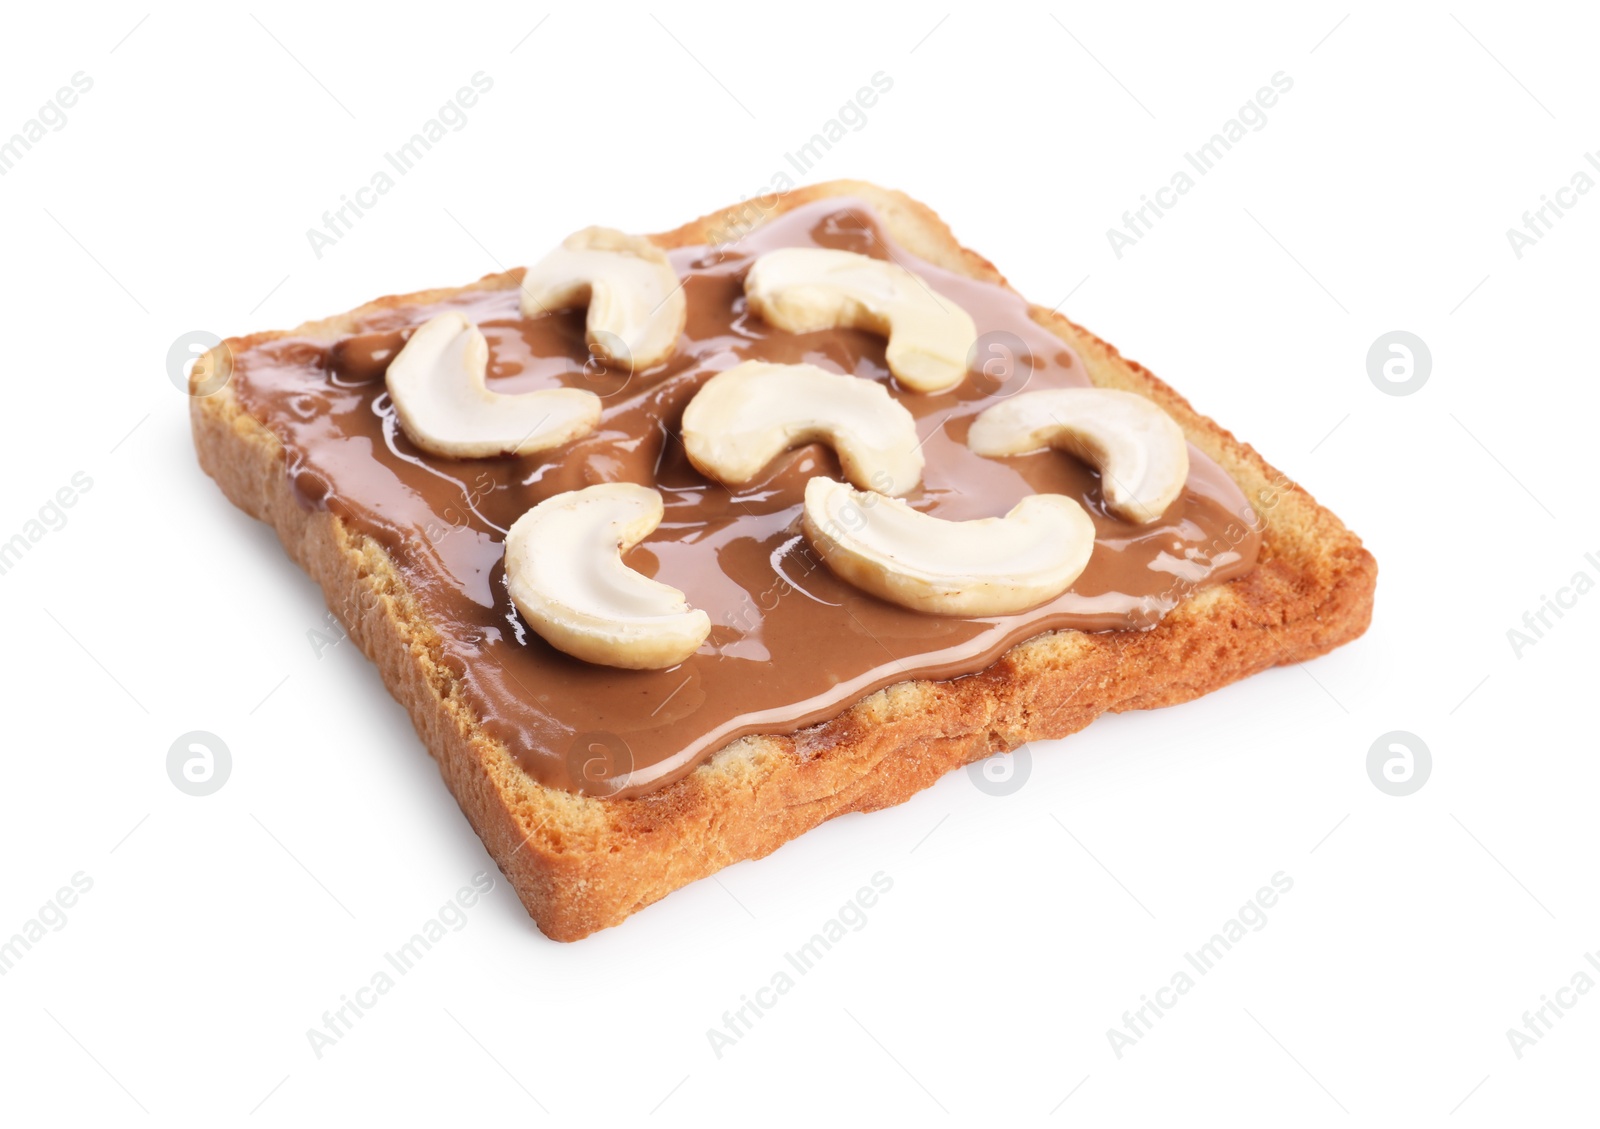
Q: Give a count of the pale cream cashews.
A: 7